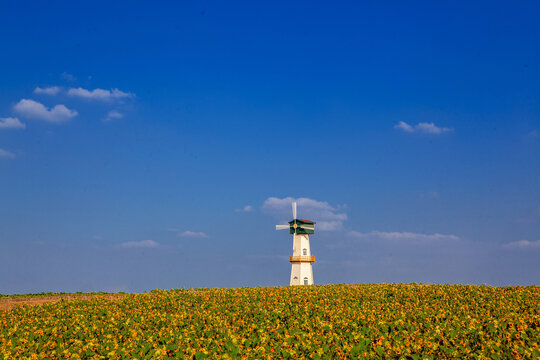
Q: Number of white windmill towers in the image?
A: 1